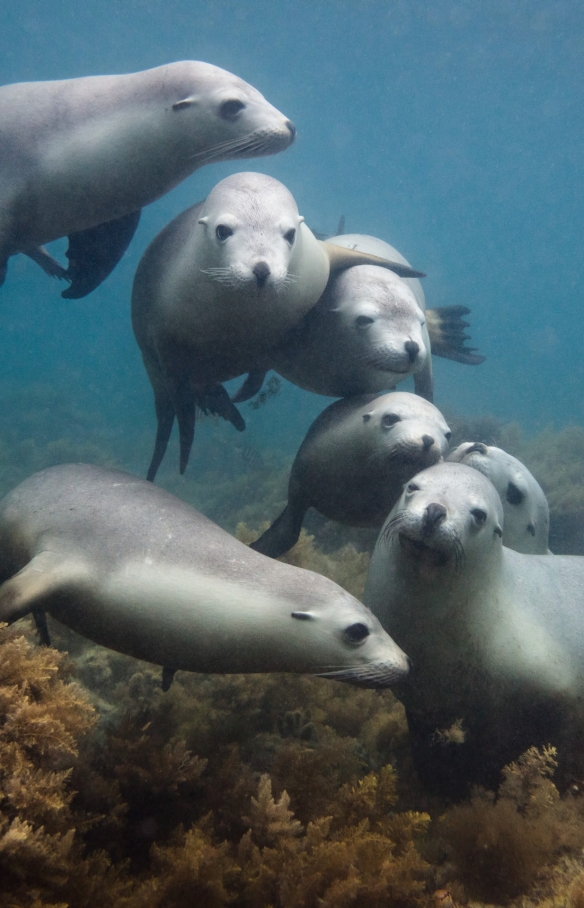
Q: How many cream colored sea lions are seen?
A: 7